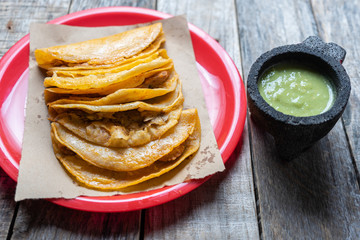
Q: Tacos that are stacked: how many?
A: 5